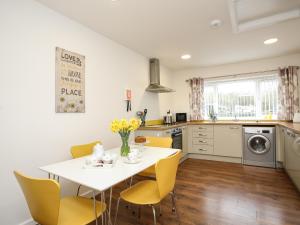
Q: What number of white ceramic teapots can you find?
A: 1